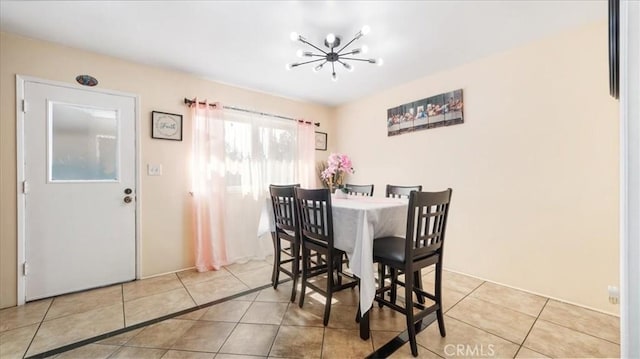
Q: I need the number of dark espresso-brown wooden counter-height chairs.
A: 5